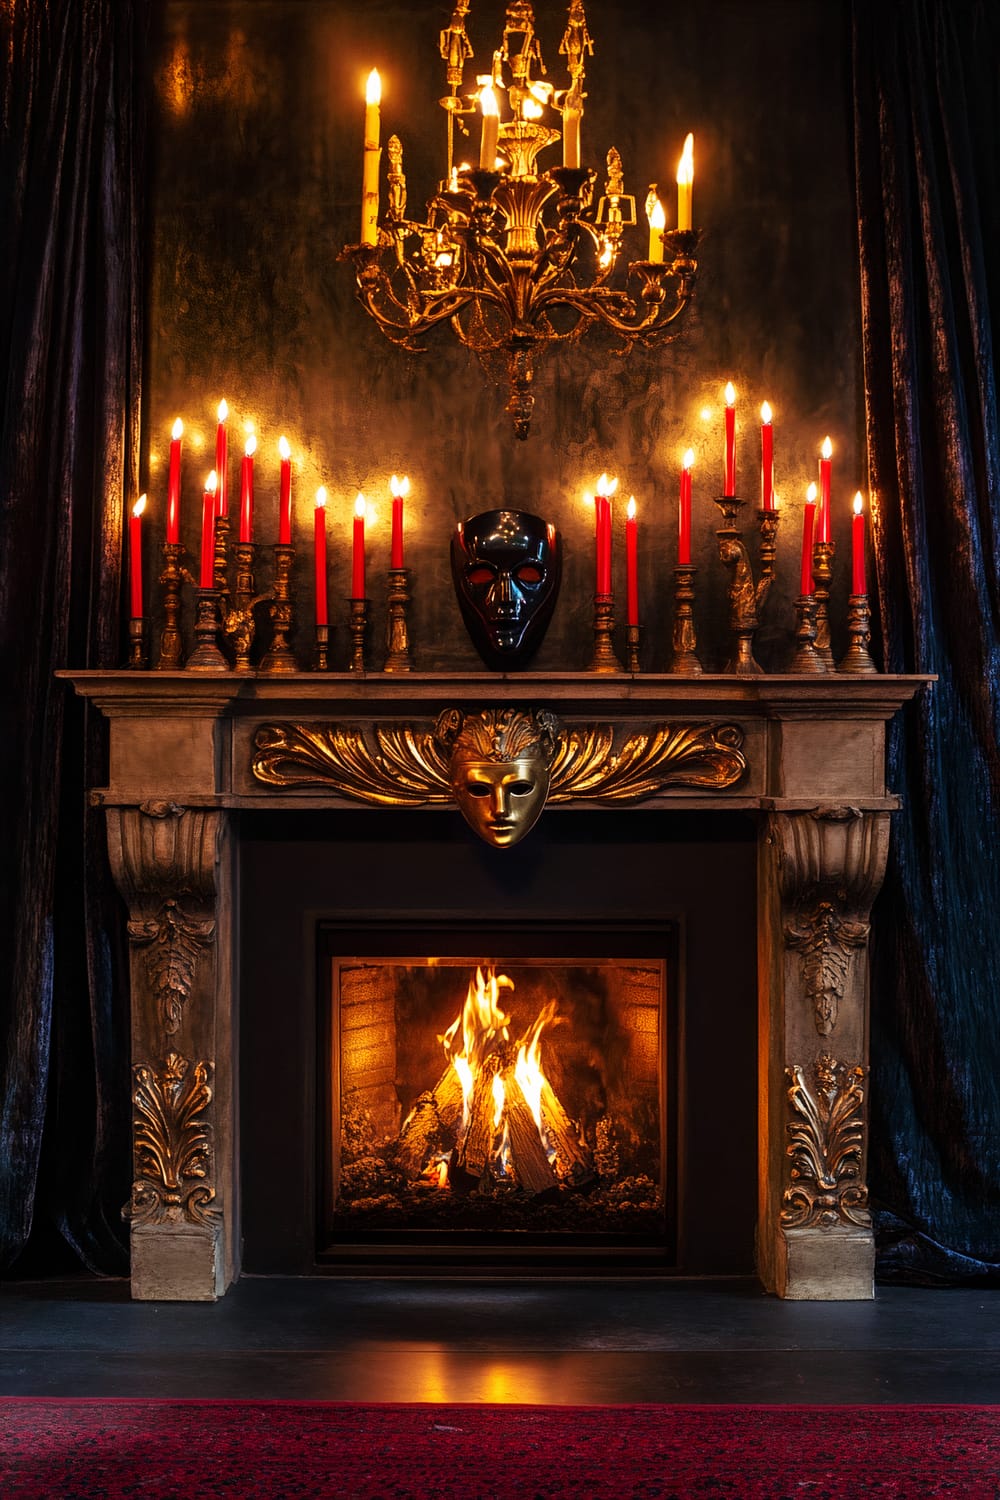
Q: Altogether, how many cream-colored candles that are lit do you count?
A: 4